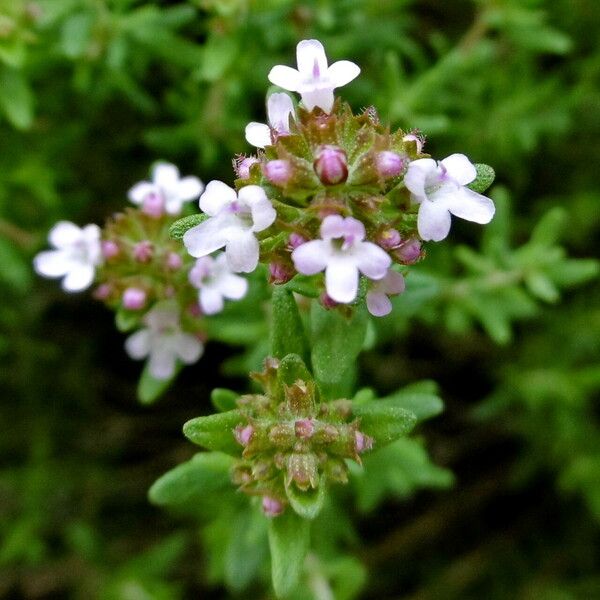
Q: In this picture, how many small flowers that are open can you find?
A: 10